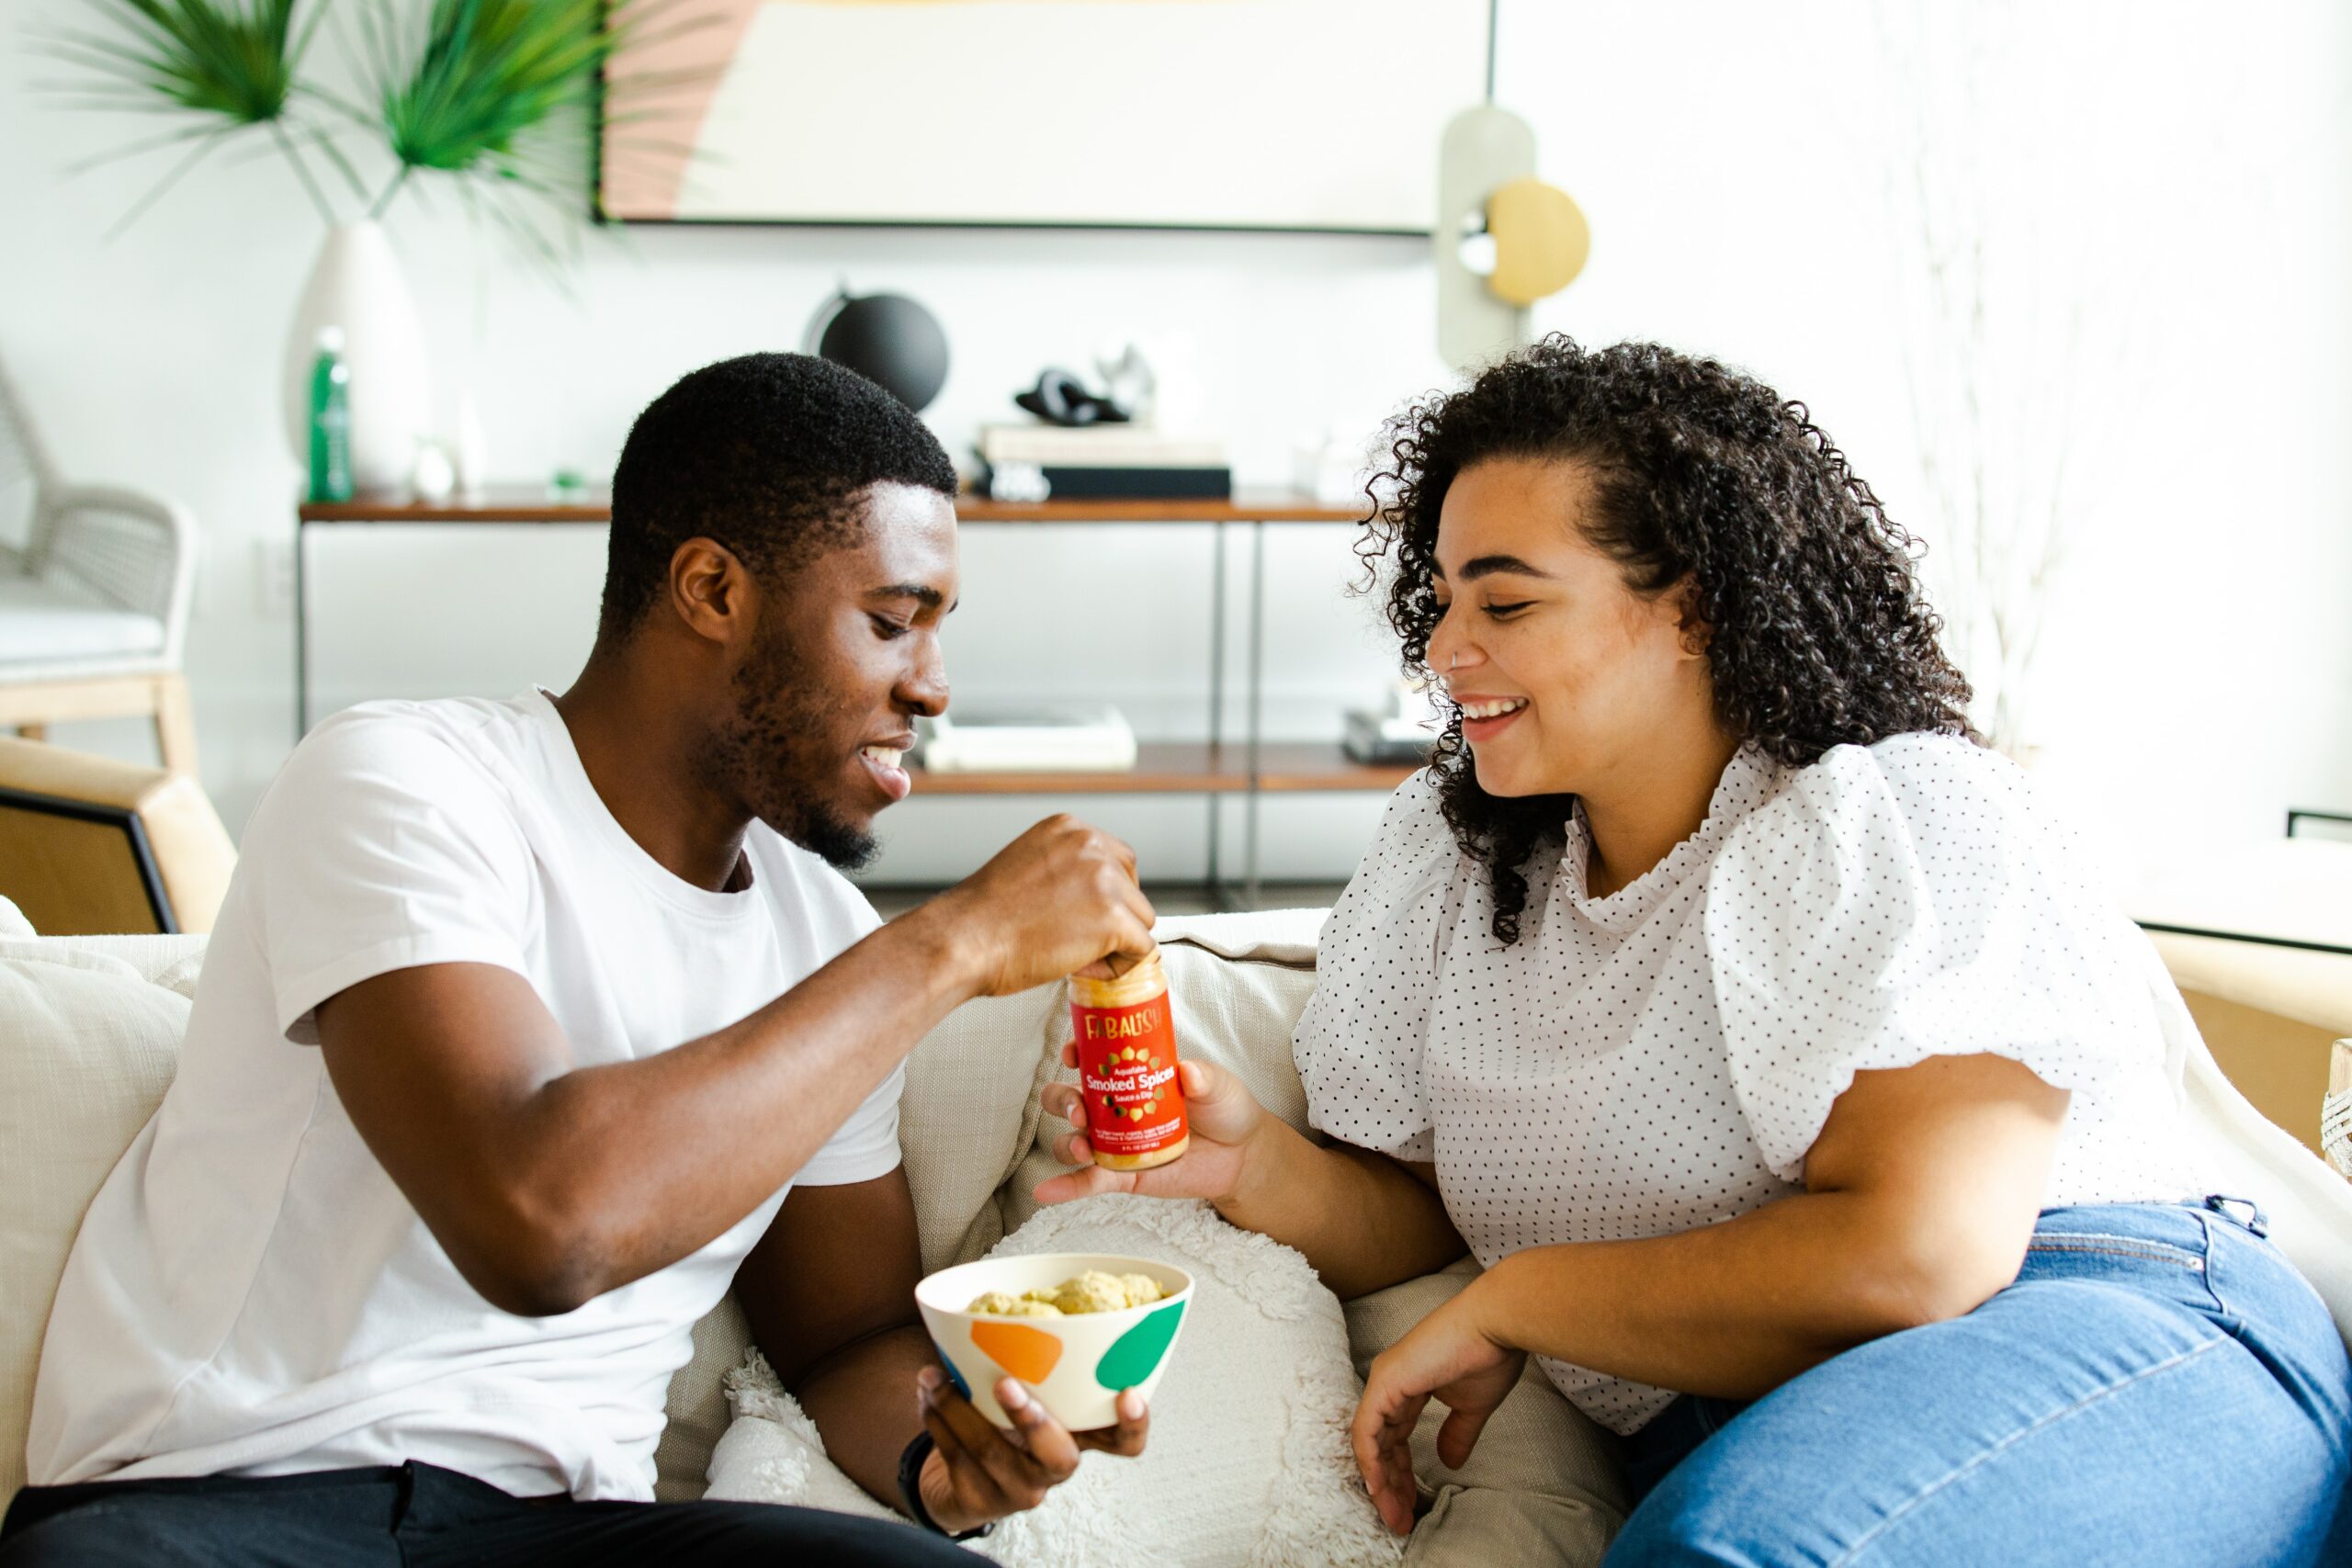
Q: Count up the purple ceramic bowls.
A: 0